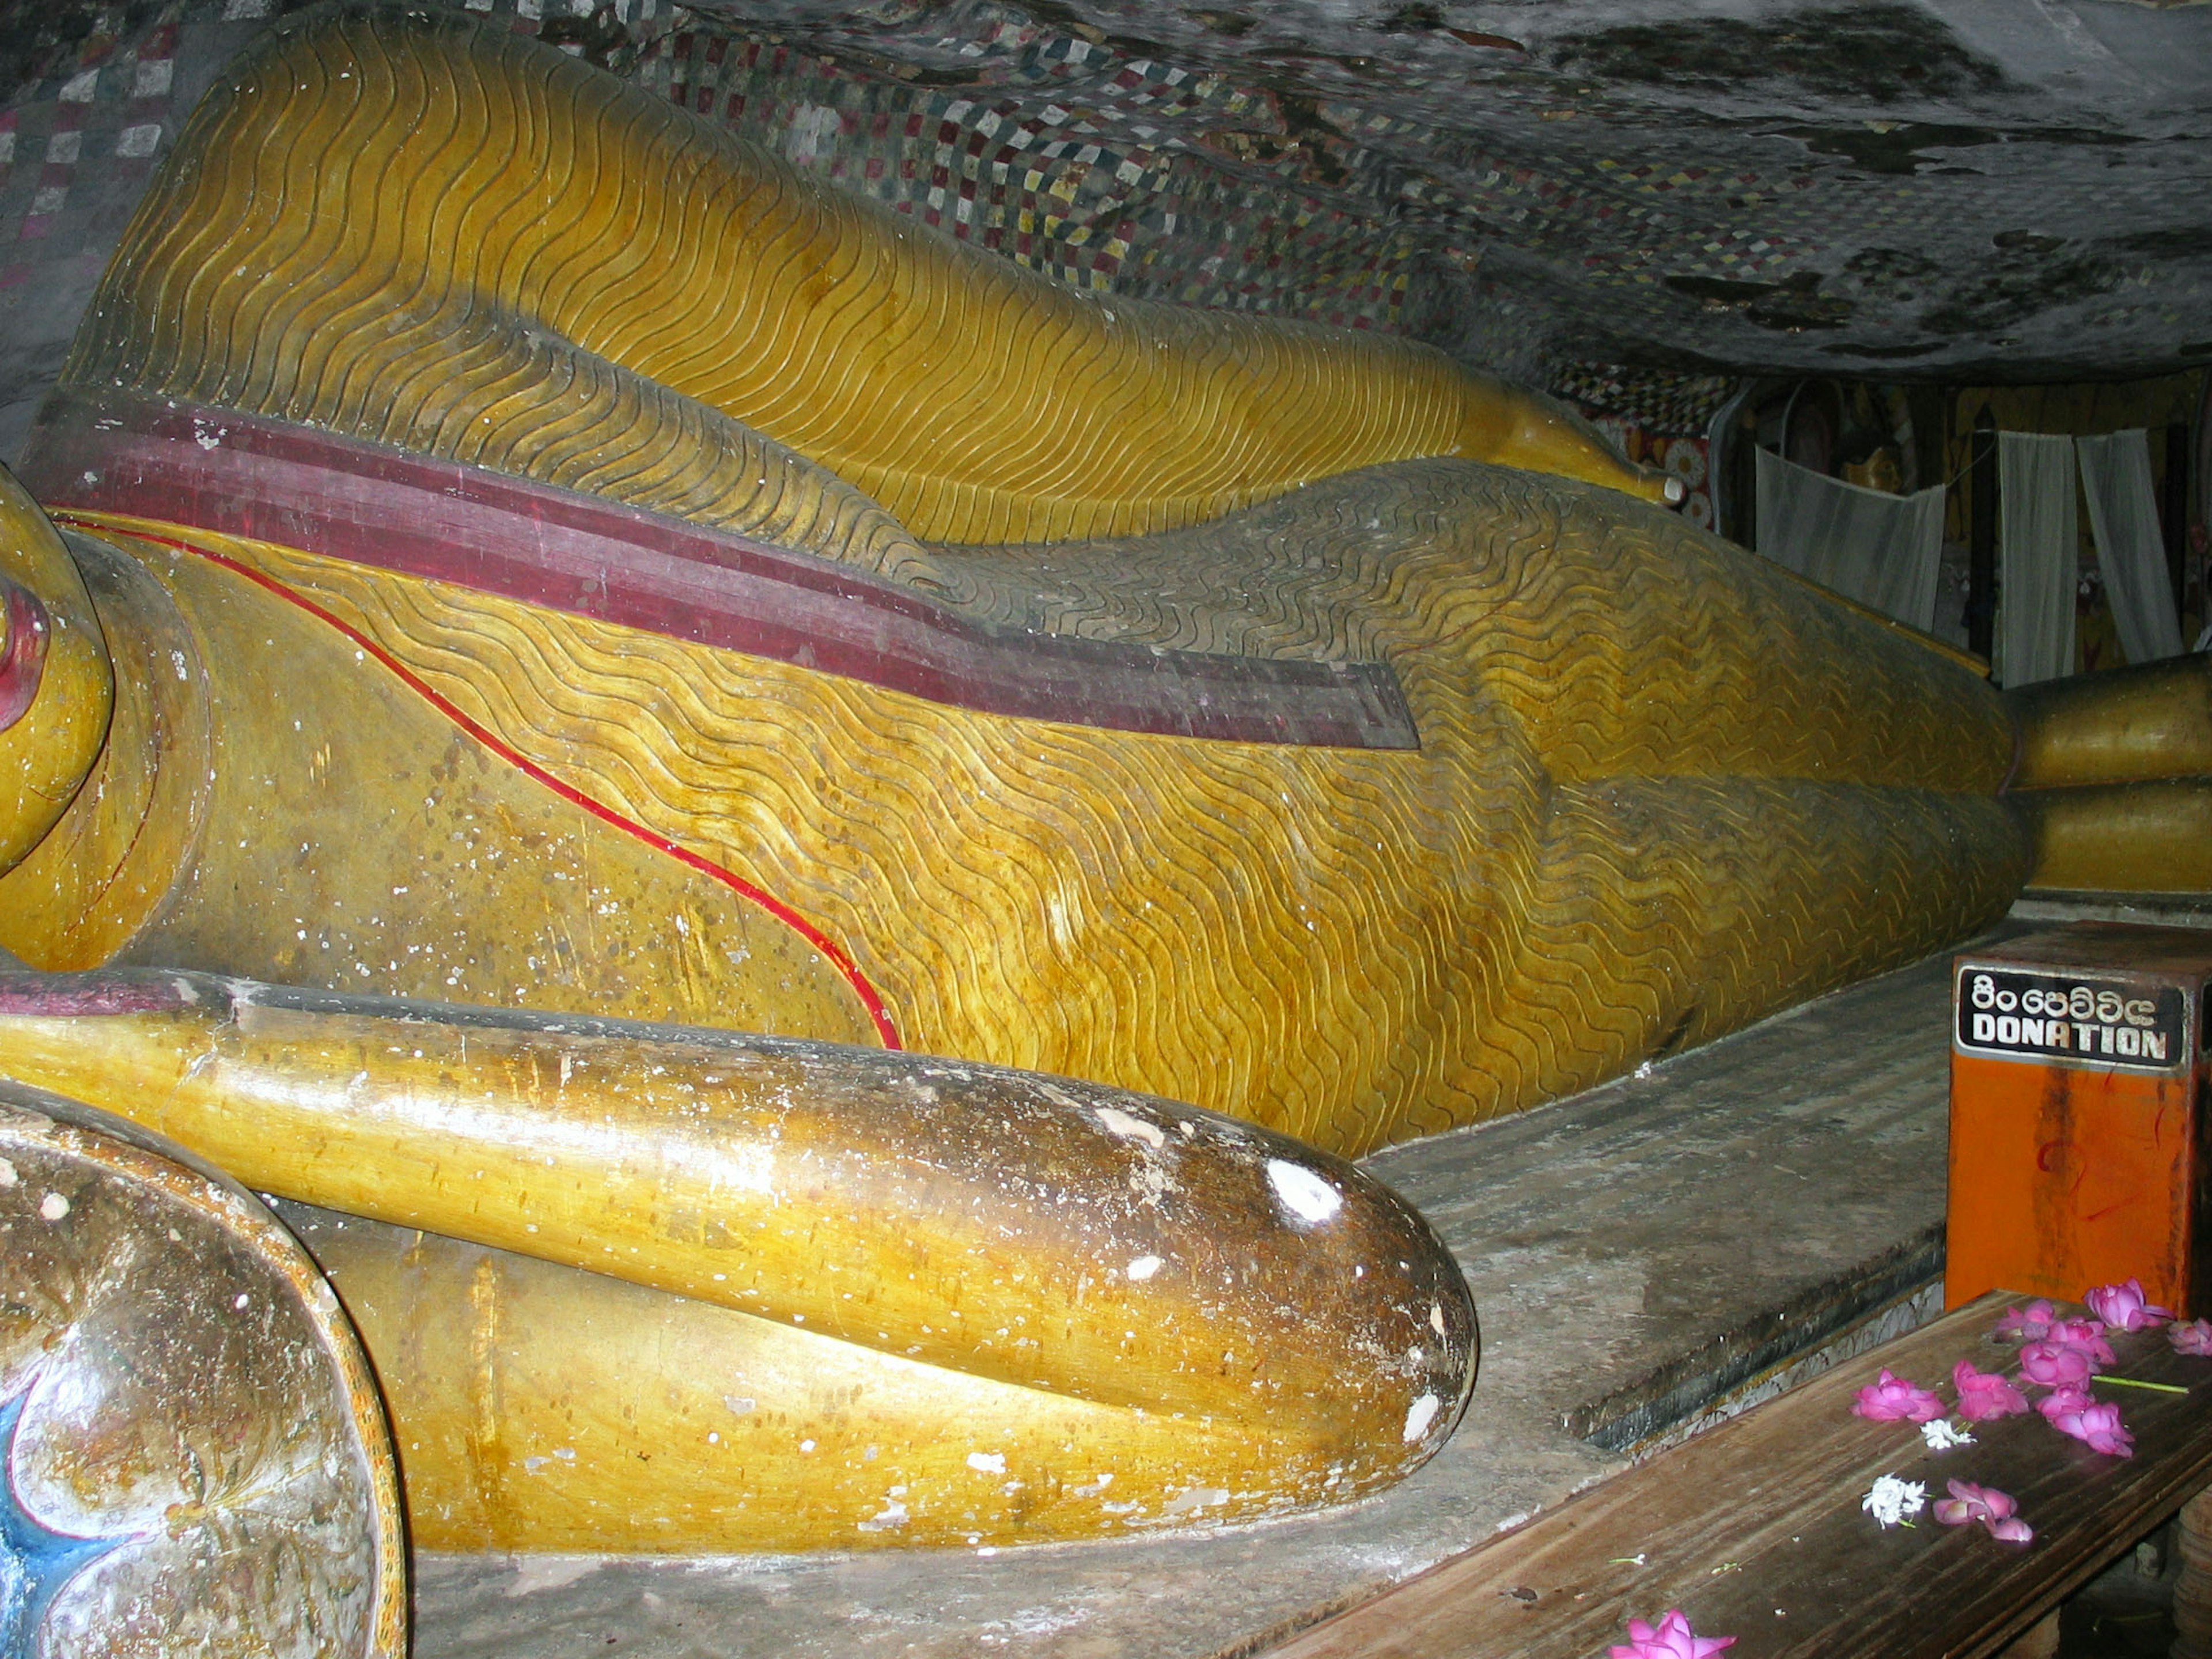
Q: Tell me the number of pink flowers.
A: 11